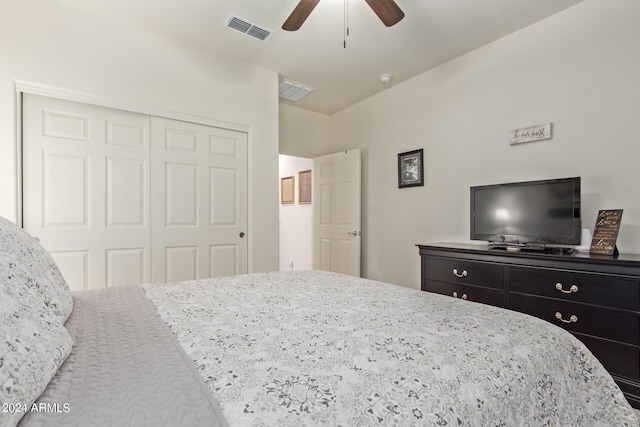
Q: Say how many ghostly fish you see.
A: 0